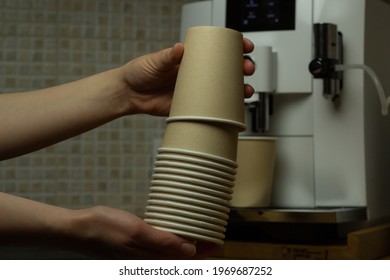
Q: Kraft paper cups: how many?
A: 15